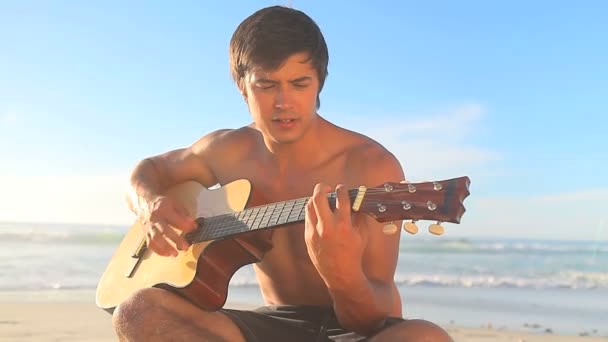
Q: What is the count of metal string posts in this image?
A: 6